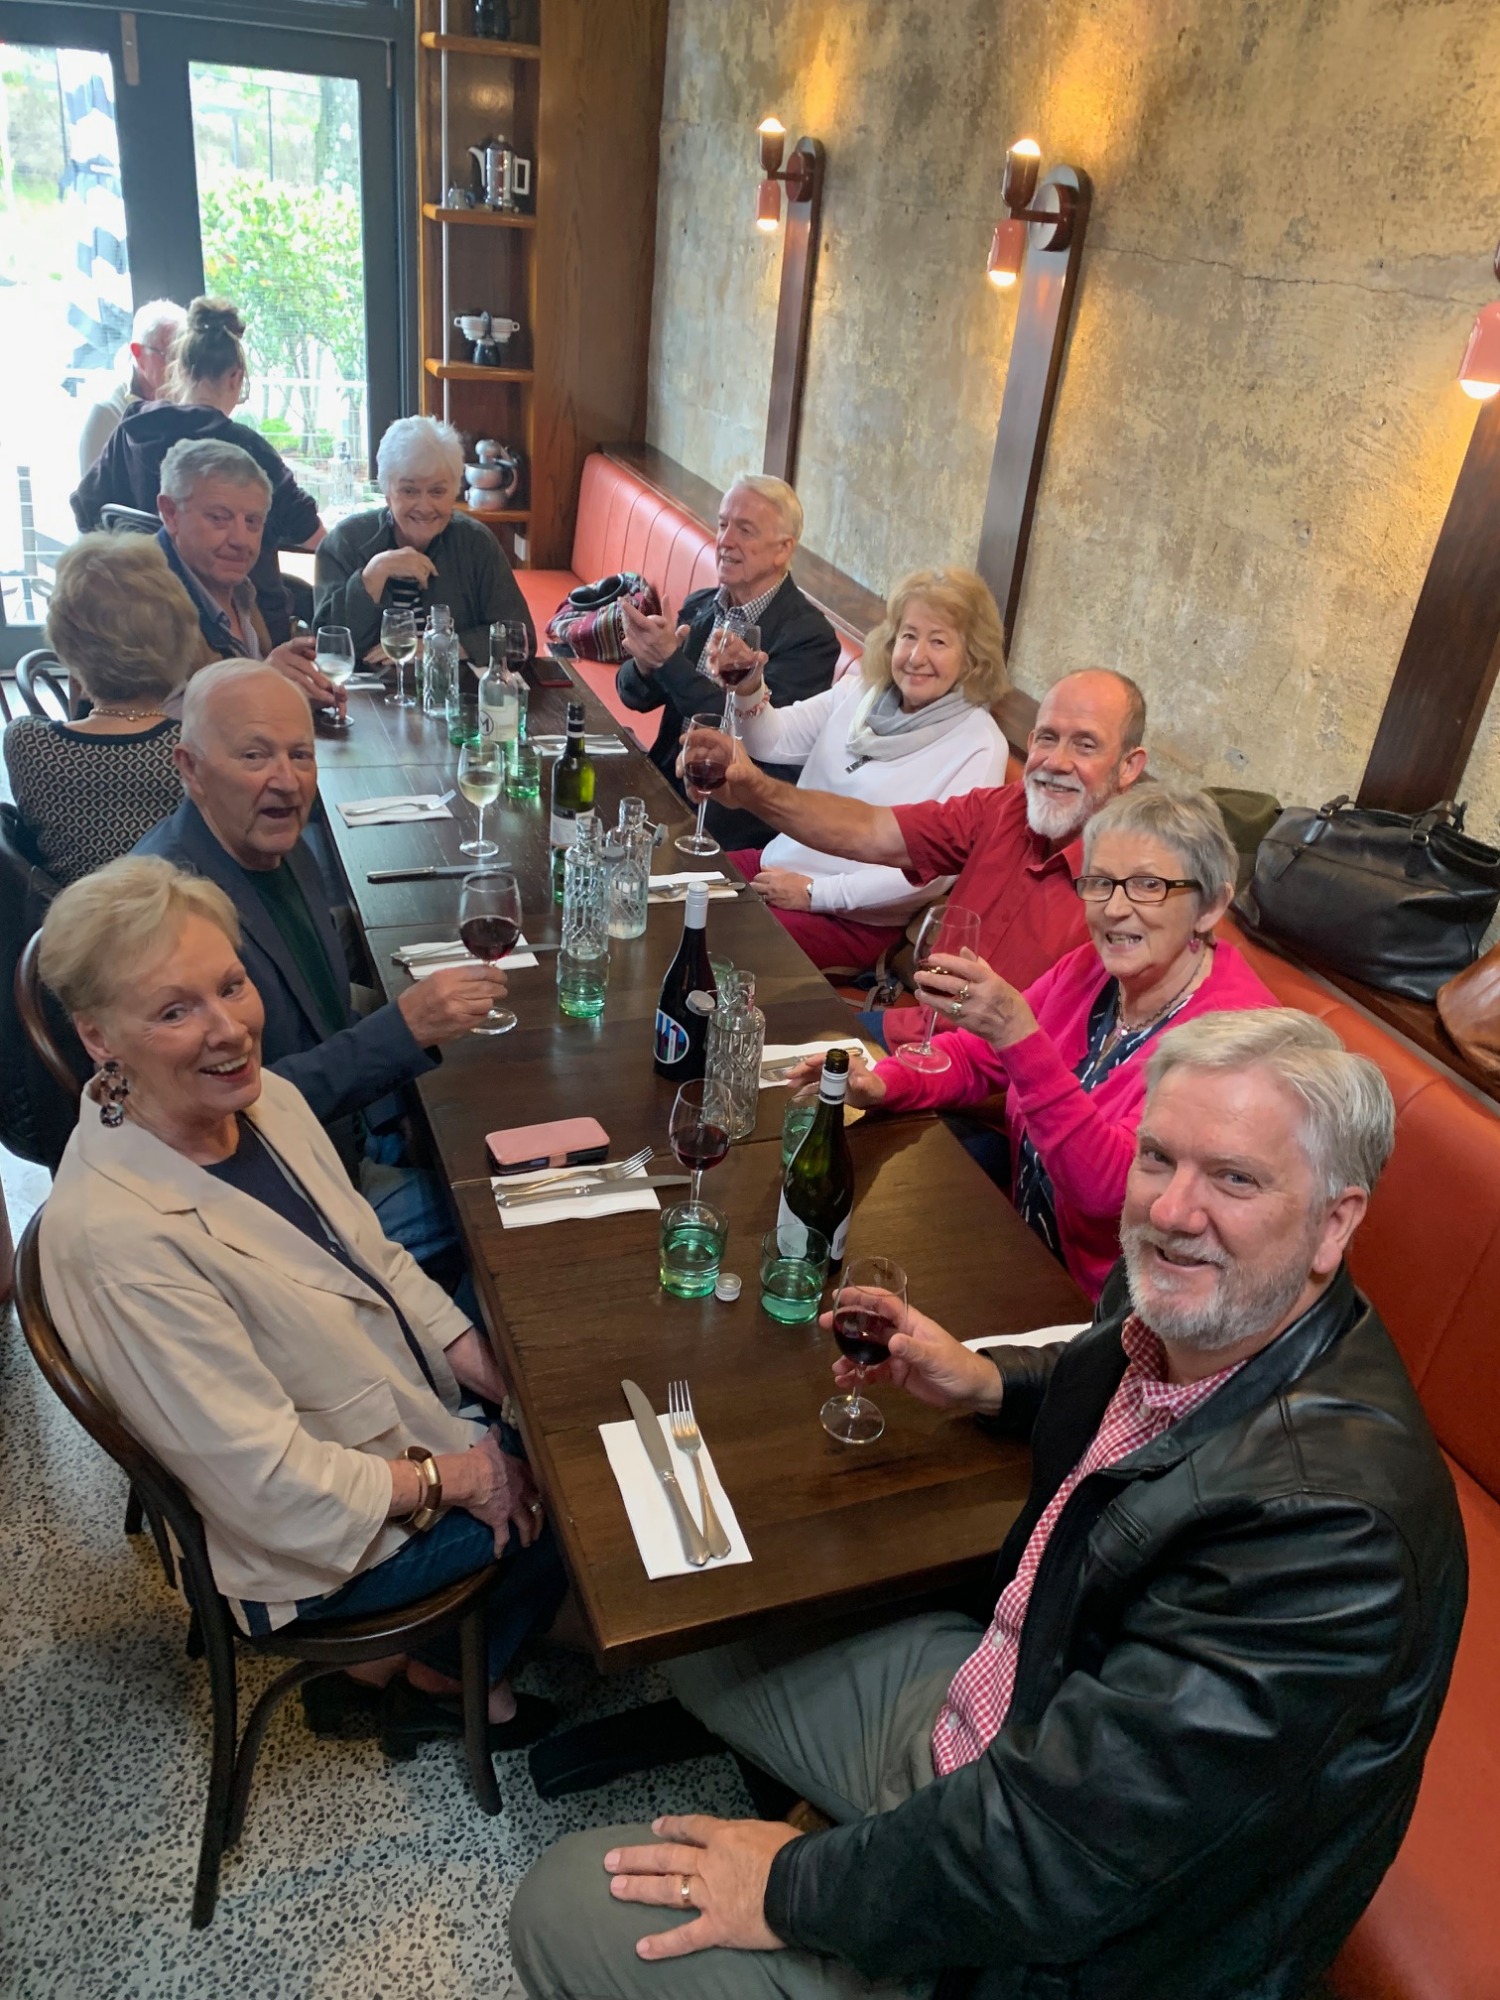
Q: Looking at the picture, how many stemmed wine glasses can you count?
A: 10